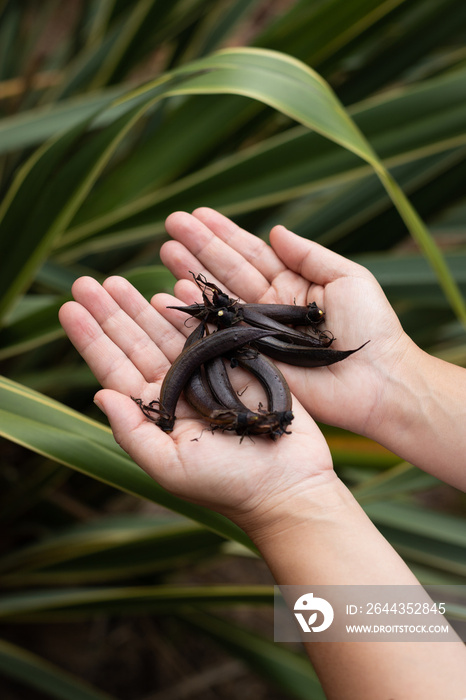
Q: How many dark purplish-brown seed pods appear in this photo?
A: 7